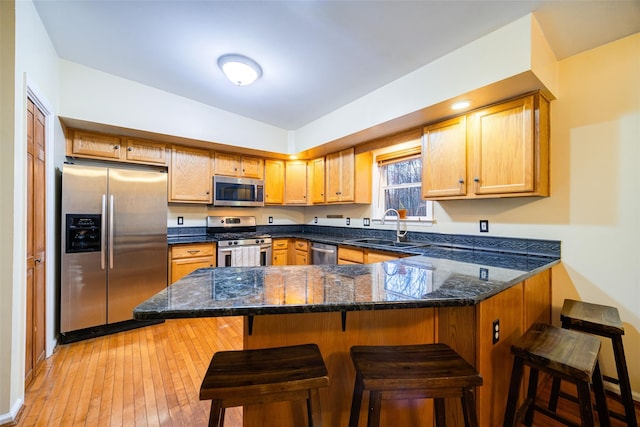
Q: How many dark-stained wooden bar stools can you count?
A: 4